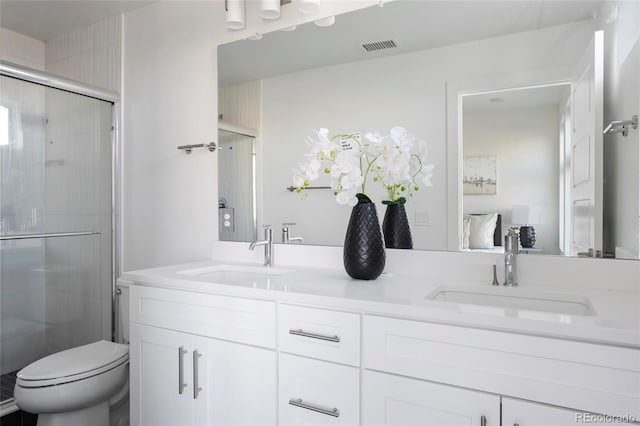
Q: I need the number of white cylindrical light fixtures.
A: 3